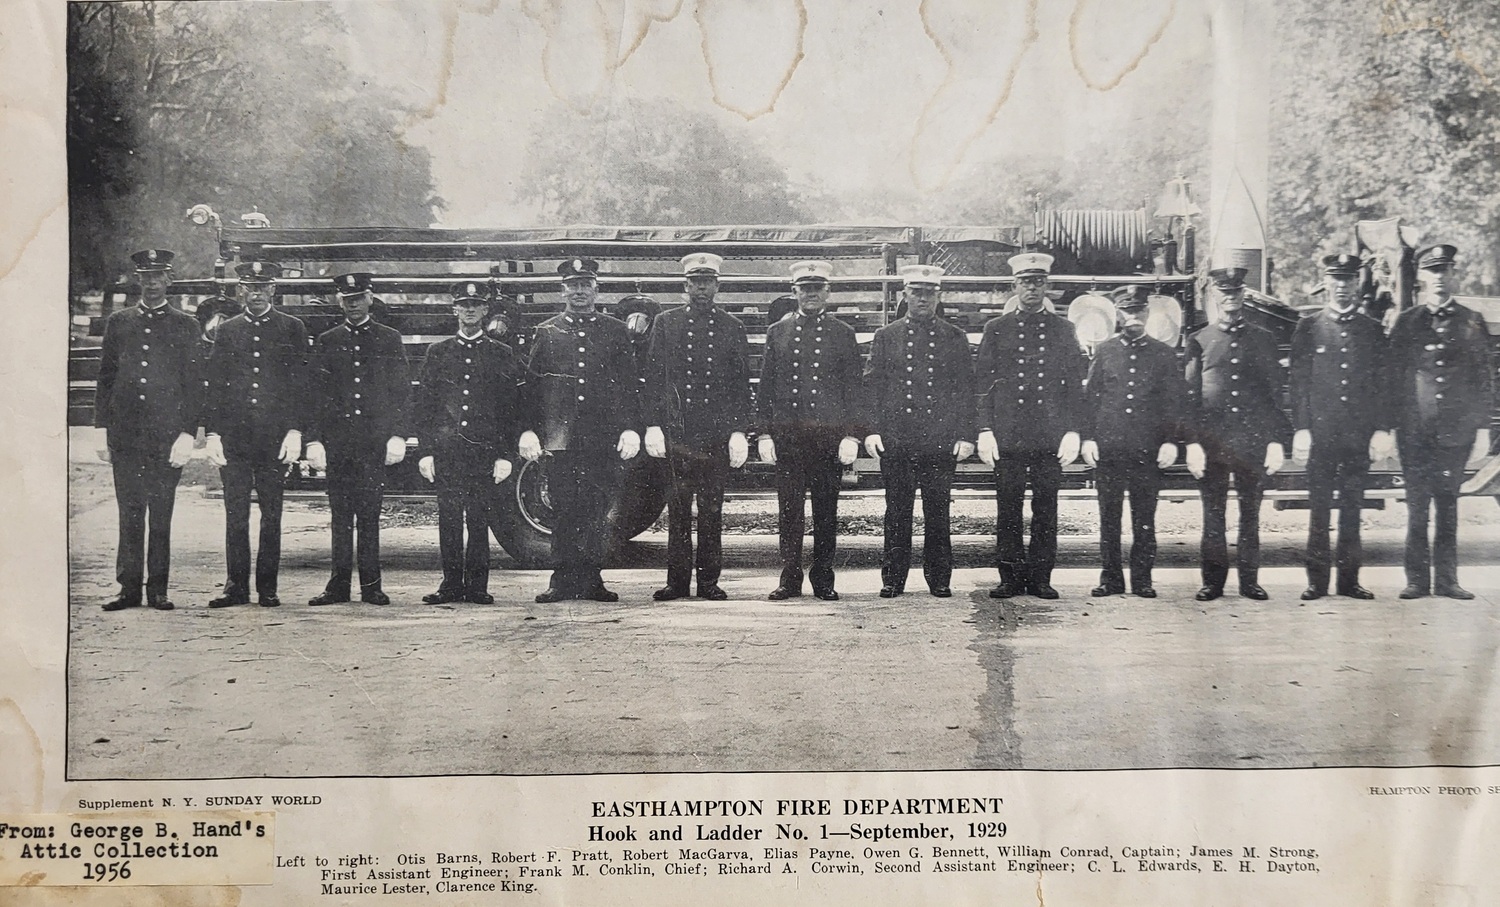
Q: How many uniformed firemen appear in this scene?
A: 13